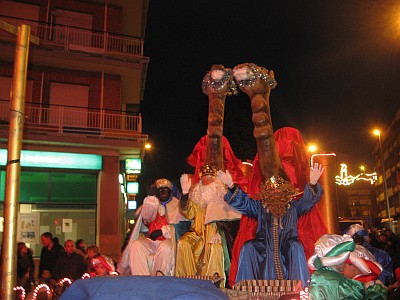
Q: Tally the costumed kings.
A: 3